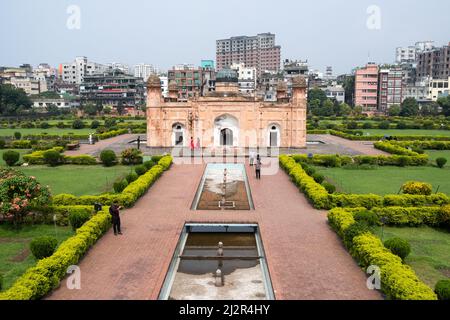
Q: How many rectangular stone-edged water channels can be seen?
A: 2